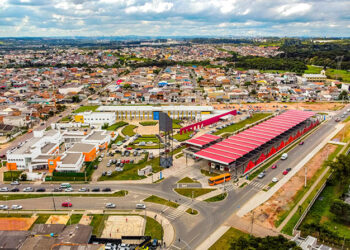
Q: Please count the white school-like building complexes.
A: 2